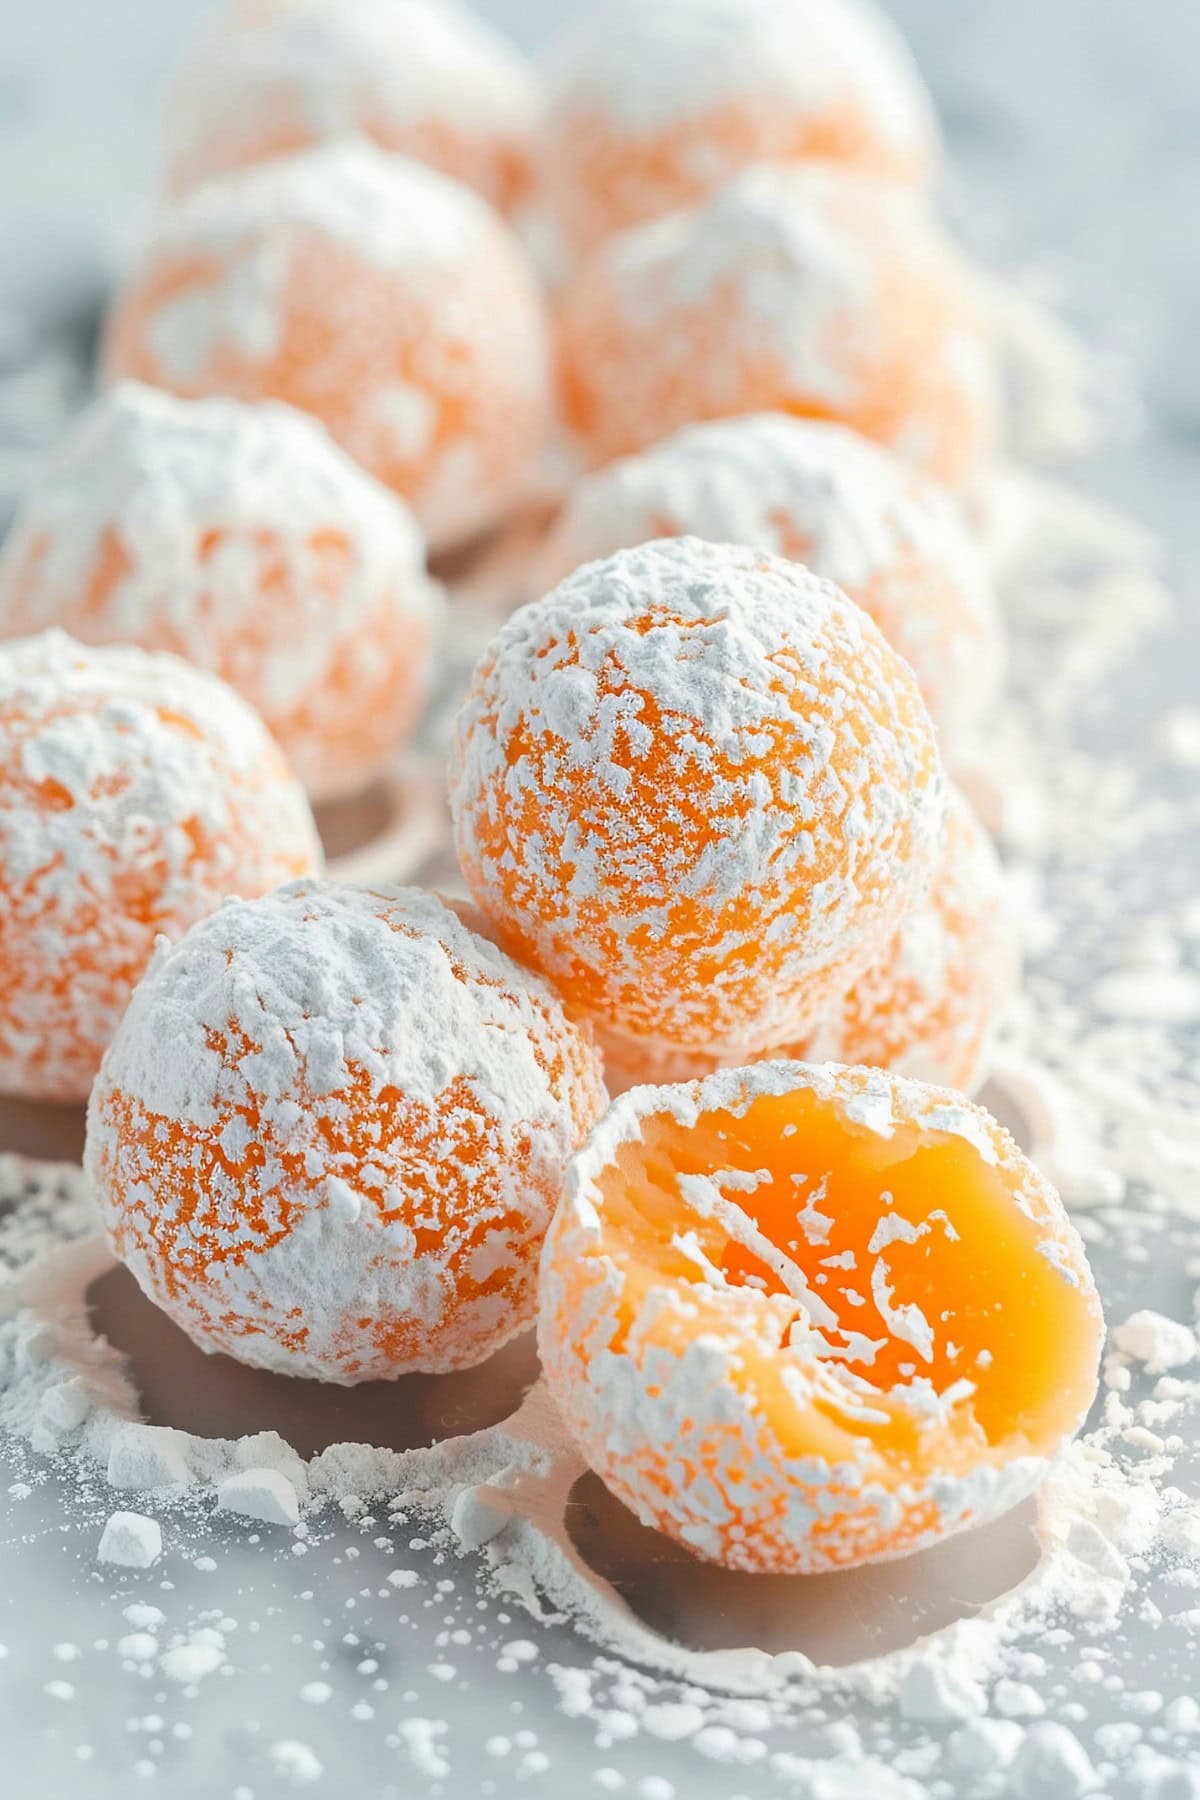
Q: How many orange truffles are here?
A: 11